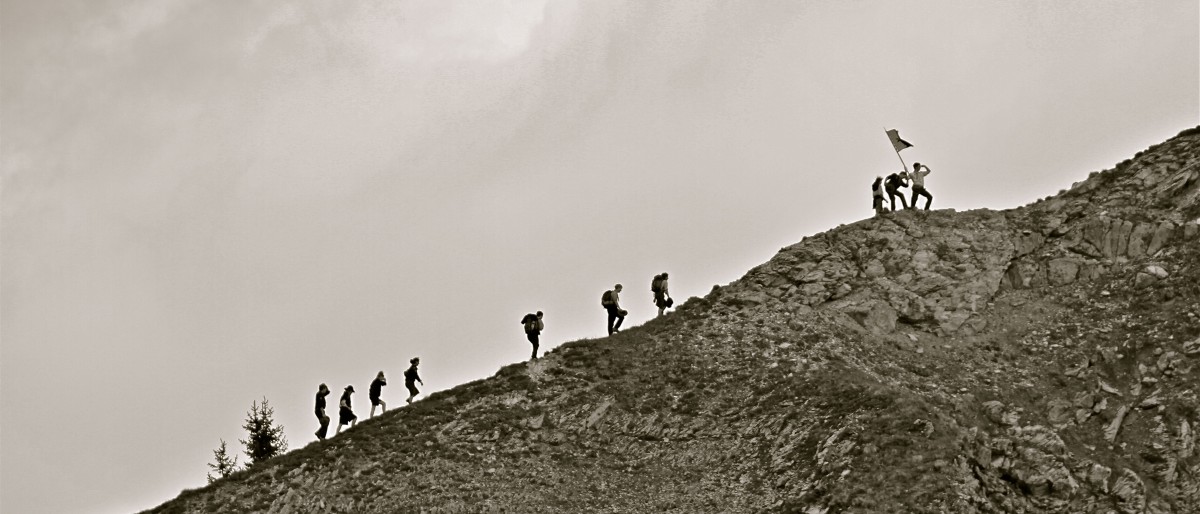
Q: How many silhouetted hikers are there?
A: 10